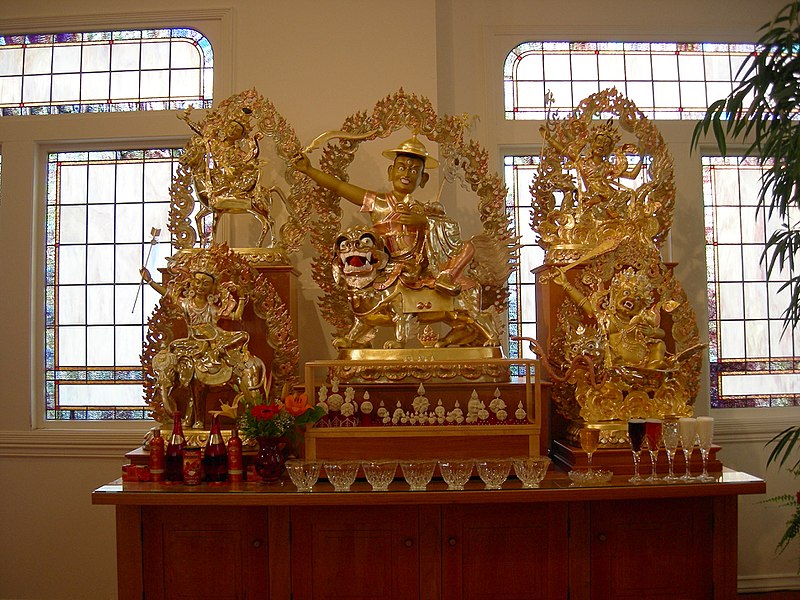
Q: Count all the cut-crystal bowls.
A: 7